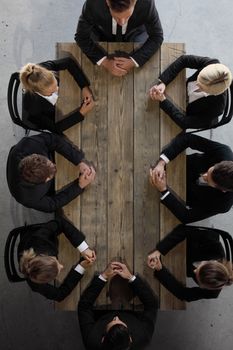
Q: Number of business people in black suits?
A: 8